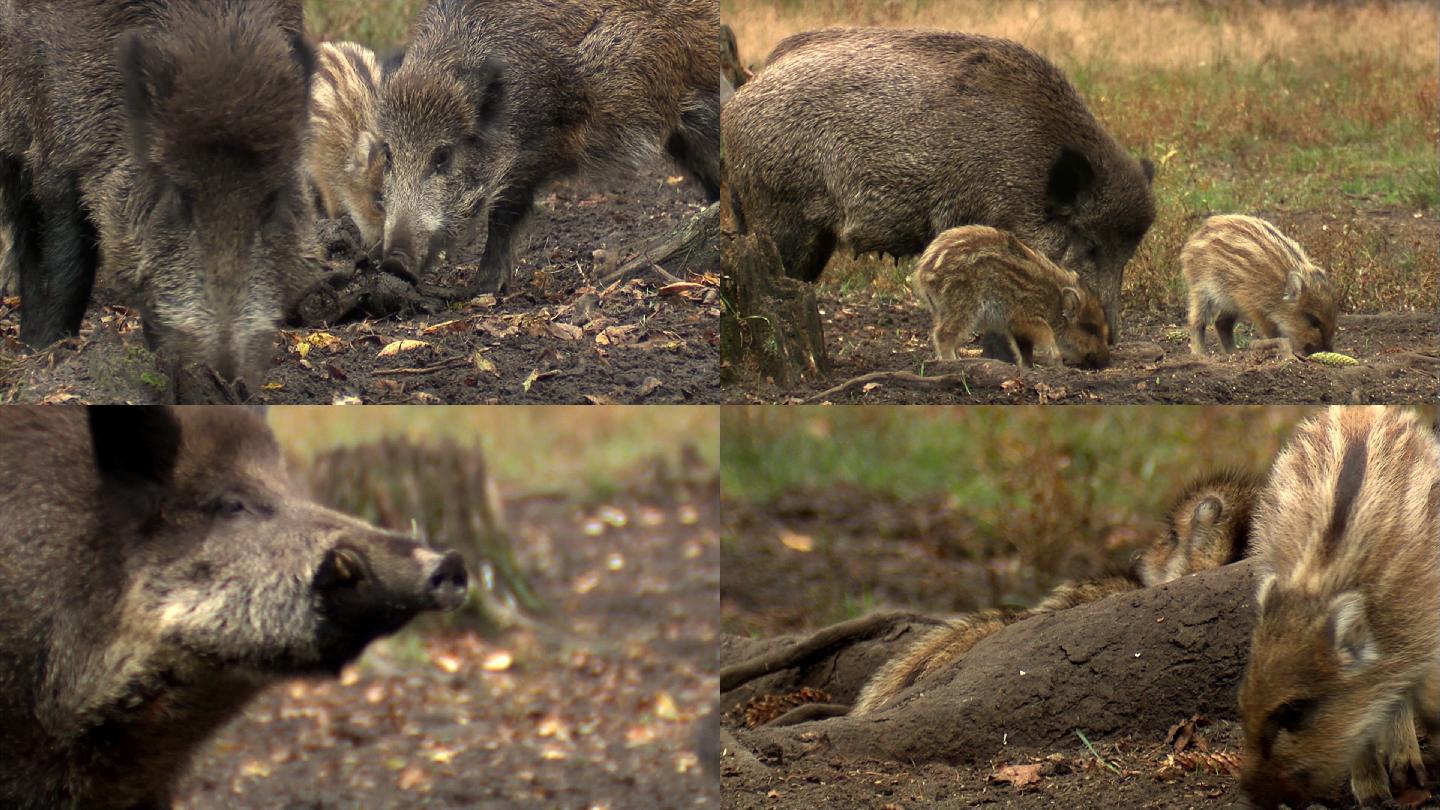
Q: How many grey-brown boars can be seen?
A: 4